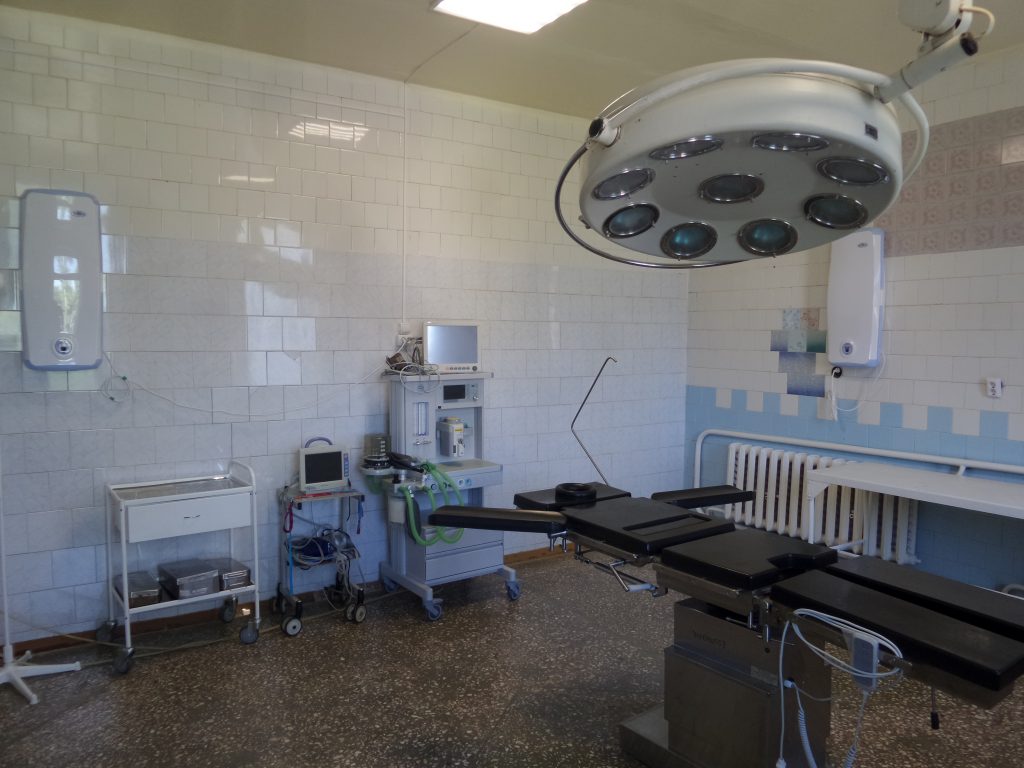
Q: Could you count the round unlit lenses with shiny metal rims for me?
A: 9